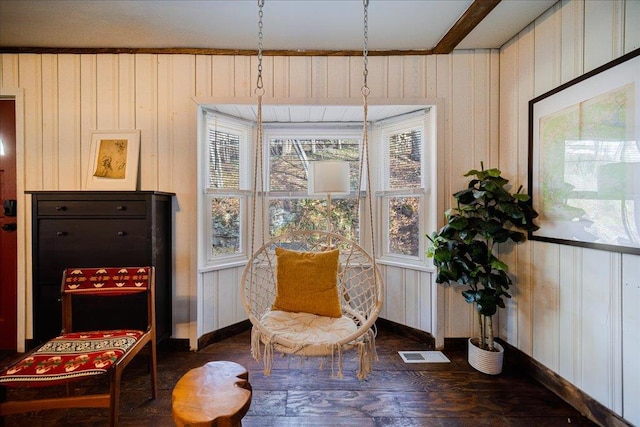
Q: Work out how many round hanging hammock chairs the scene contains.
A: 1